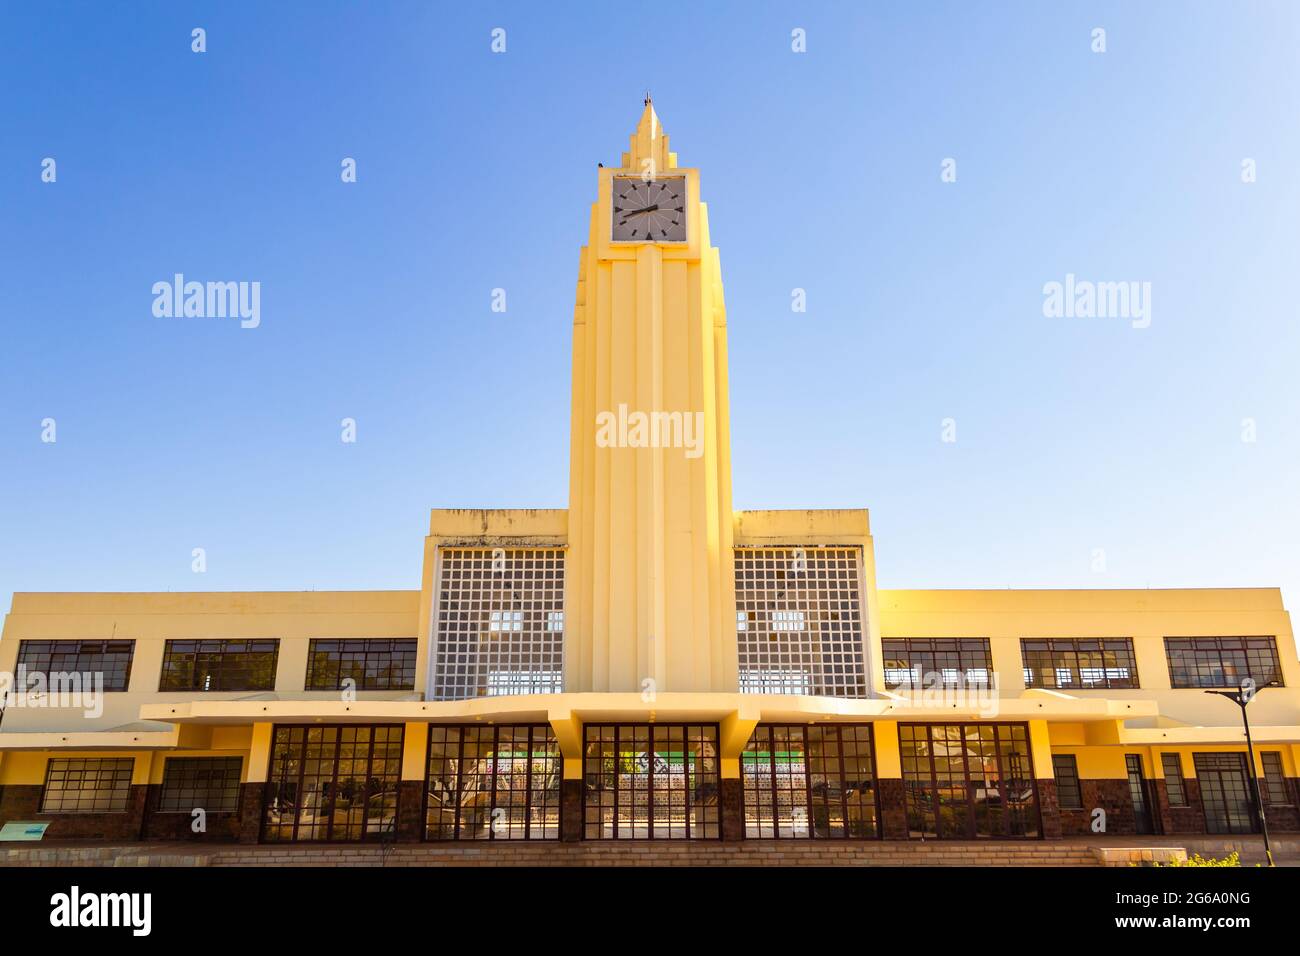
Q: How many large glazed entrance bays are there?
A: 5